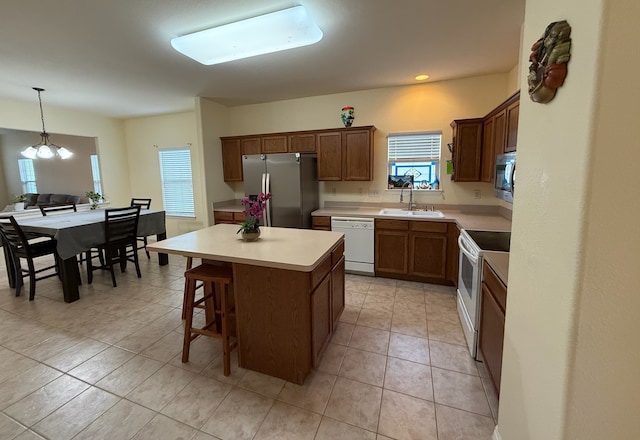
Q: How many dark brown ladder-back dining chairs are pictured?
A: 4